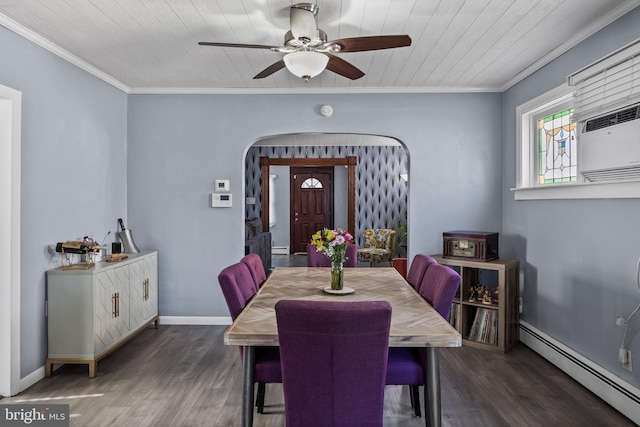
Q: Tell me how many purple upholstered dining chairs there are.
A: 6